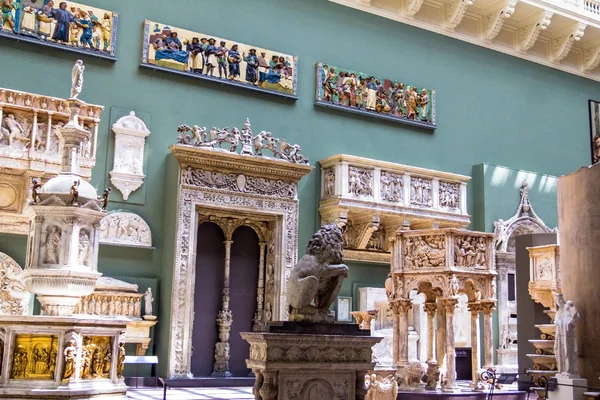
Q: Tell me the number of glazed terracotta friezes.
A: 3